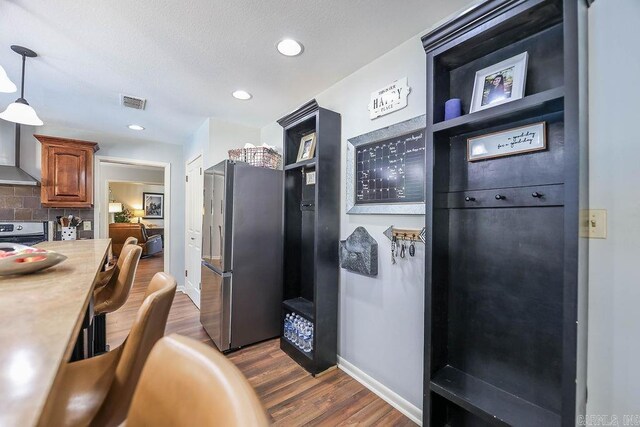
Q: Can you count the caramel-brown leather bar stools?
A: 4